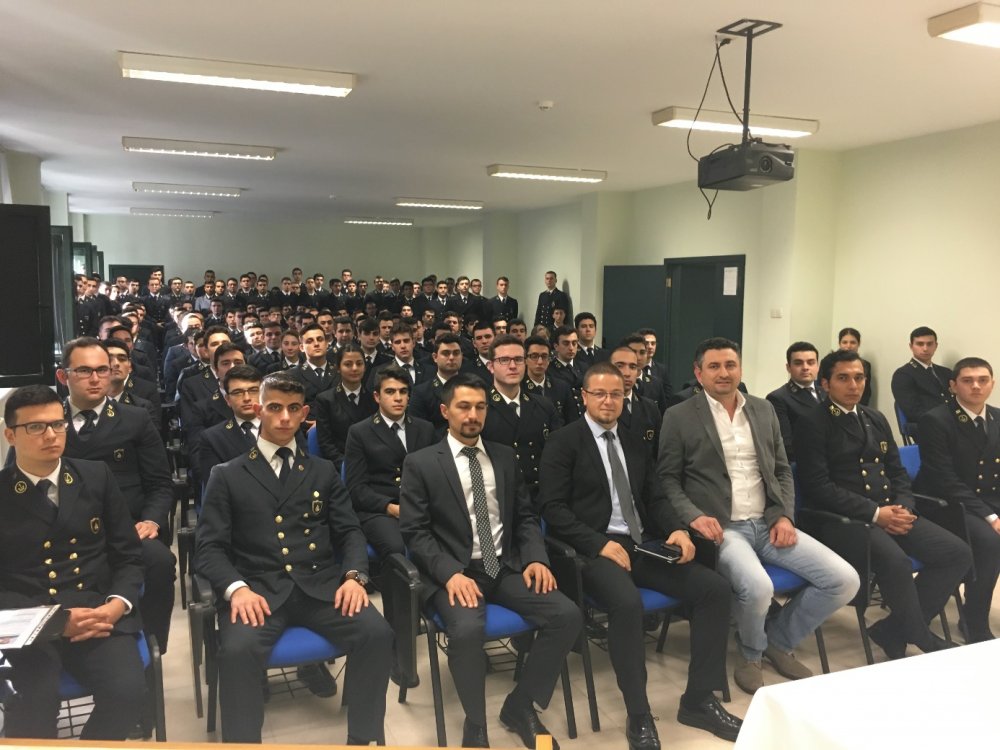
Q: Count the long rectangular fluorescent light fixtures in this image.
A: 9